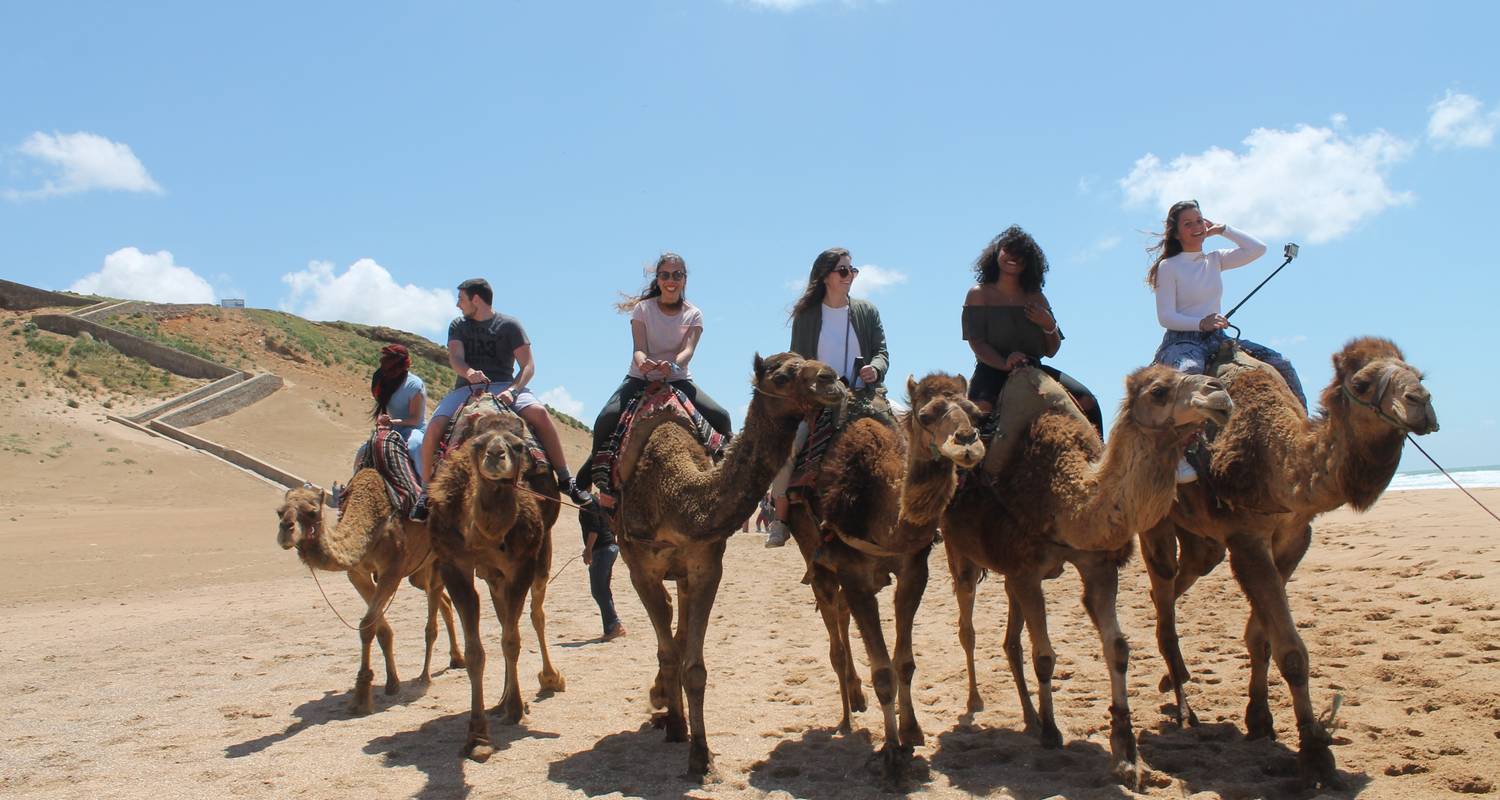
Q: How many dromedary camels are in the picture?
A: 6